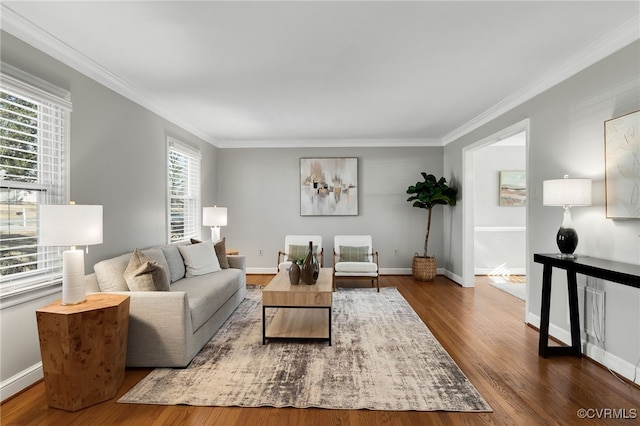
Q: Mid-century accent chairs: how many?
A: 2